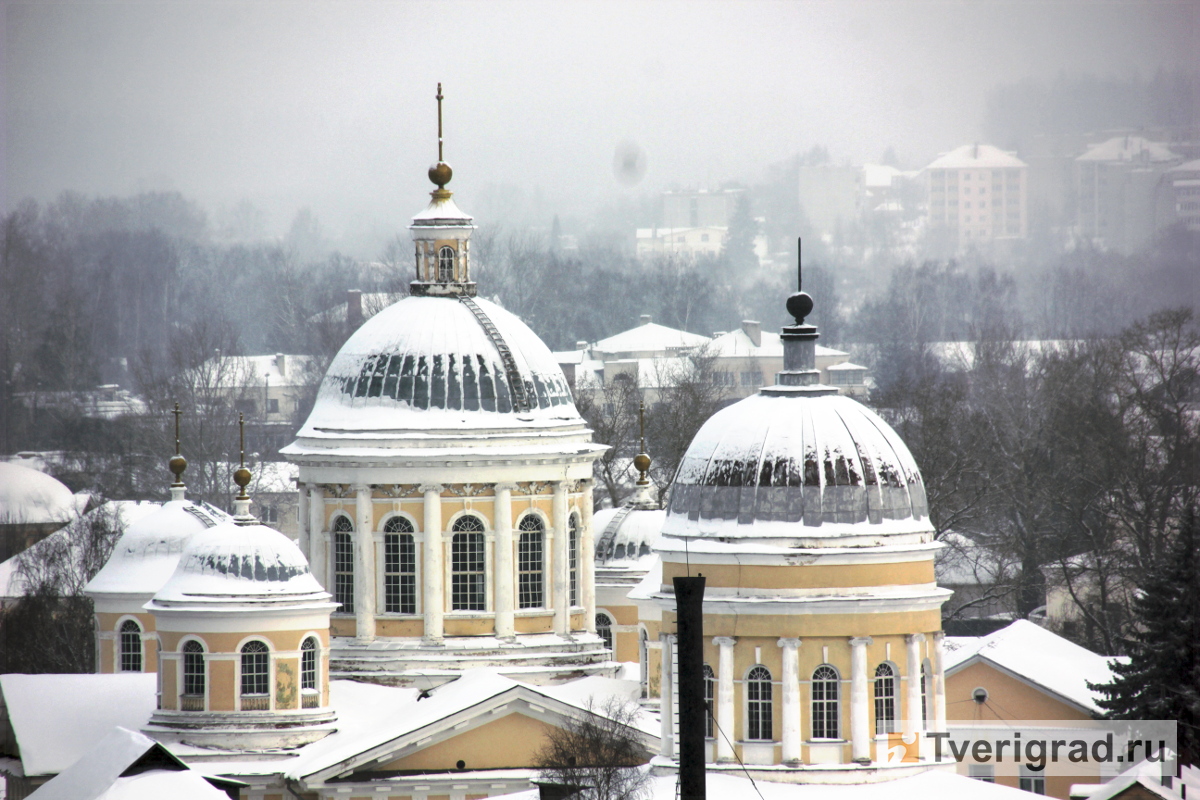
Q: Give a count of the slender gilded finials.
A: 4